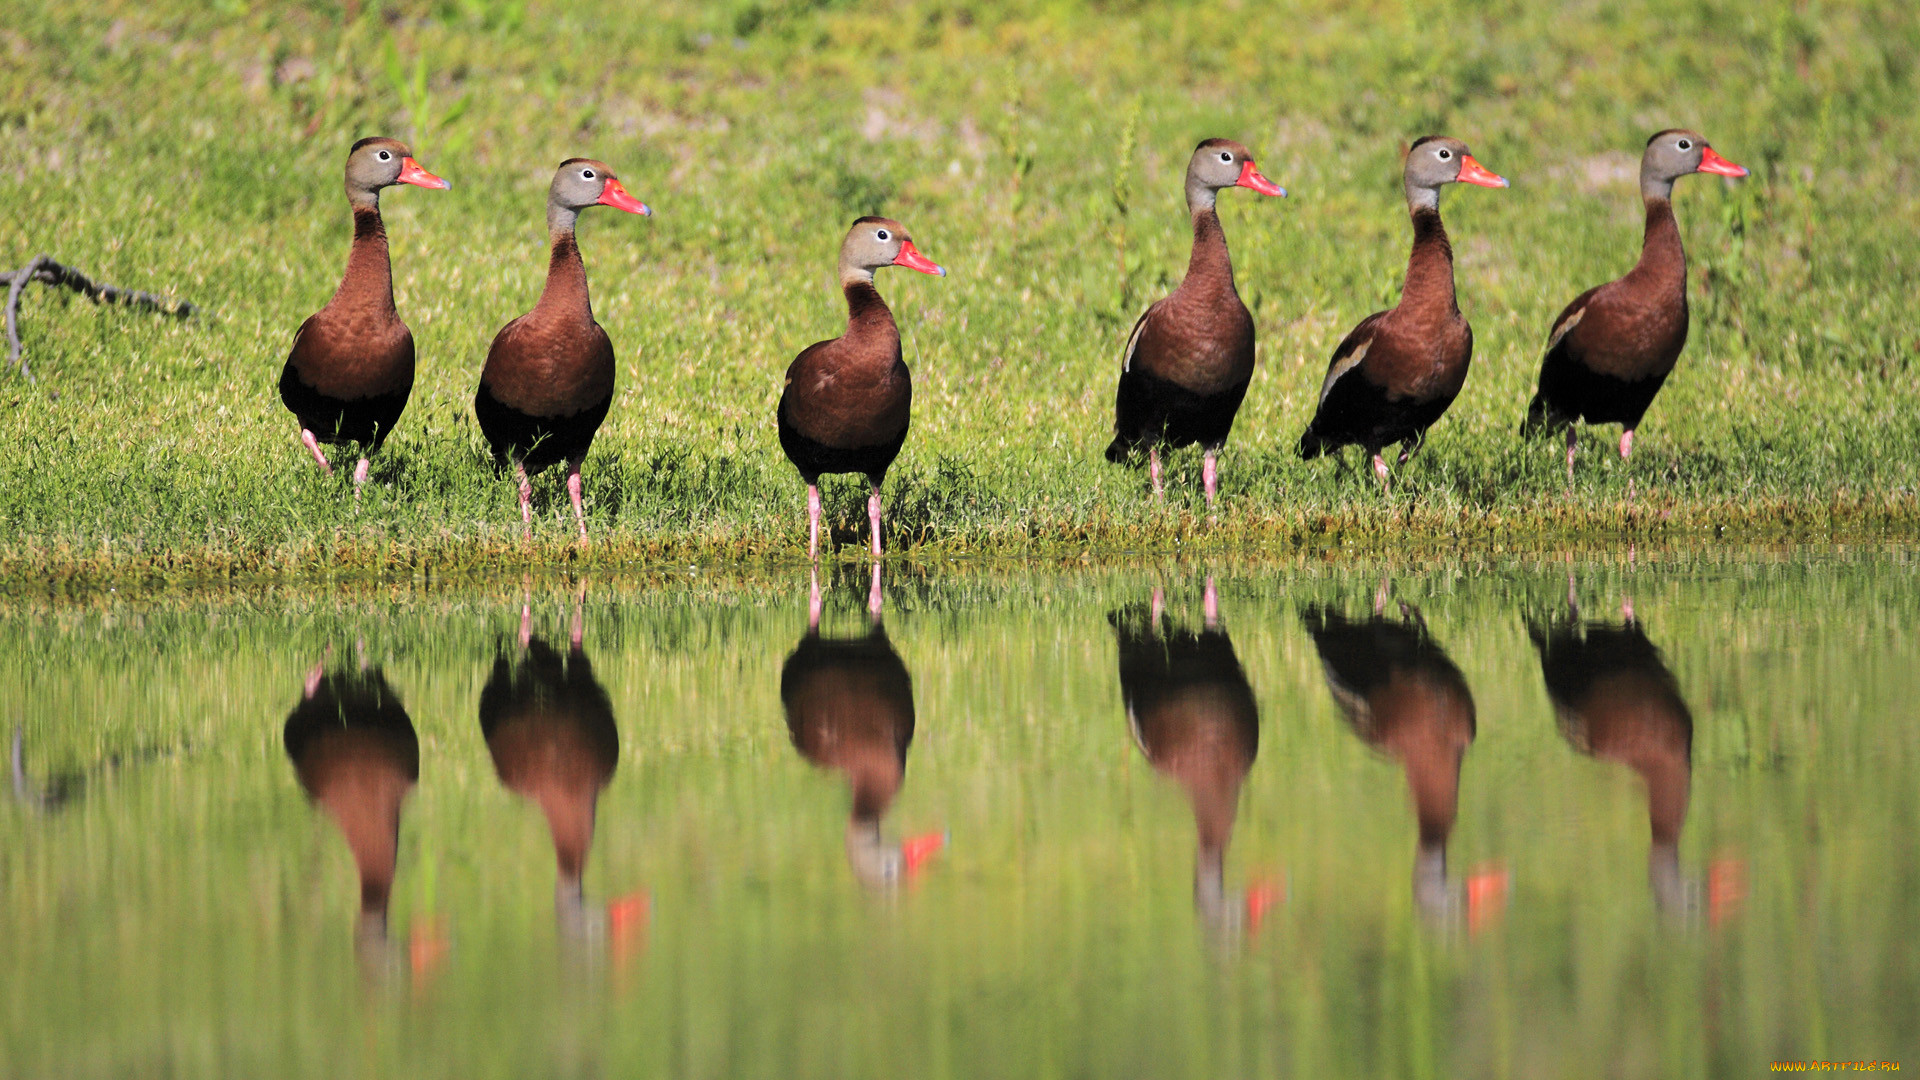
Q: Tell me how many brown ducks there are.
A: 6